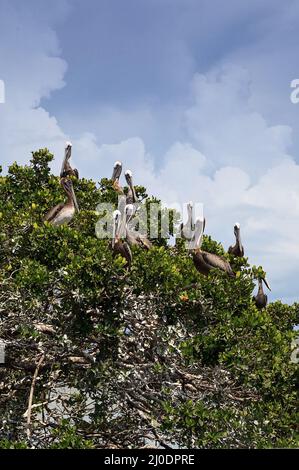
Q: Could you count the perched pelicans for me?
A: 10